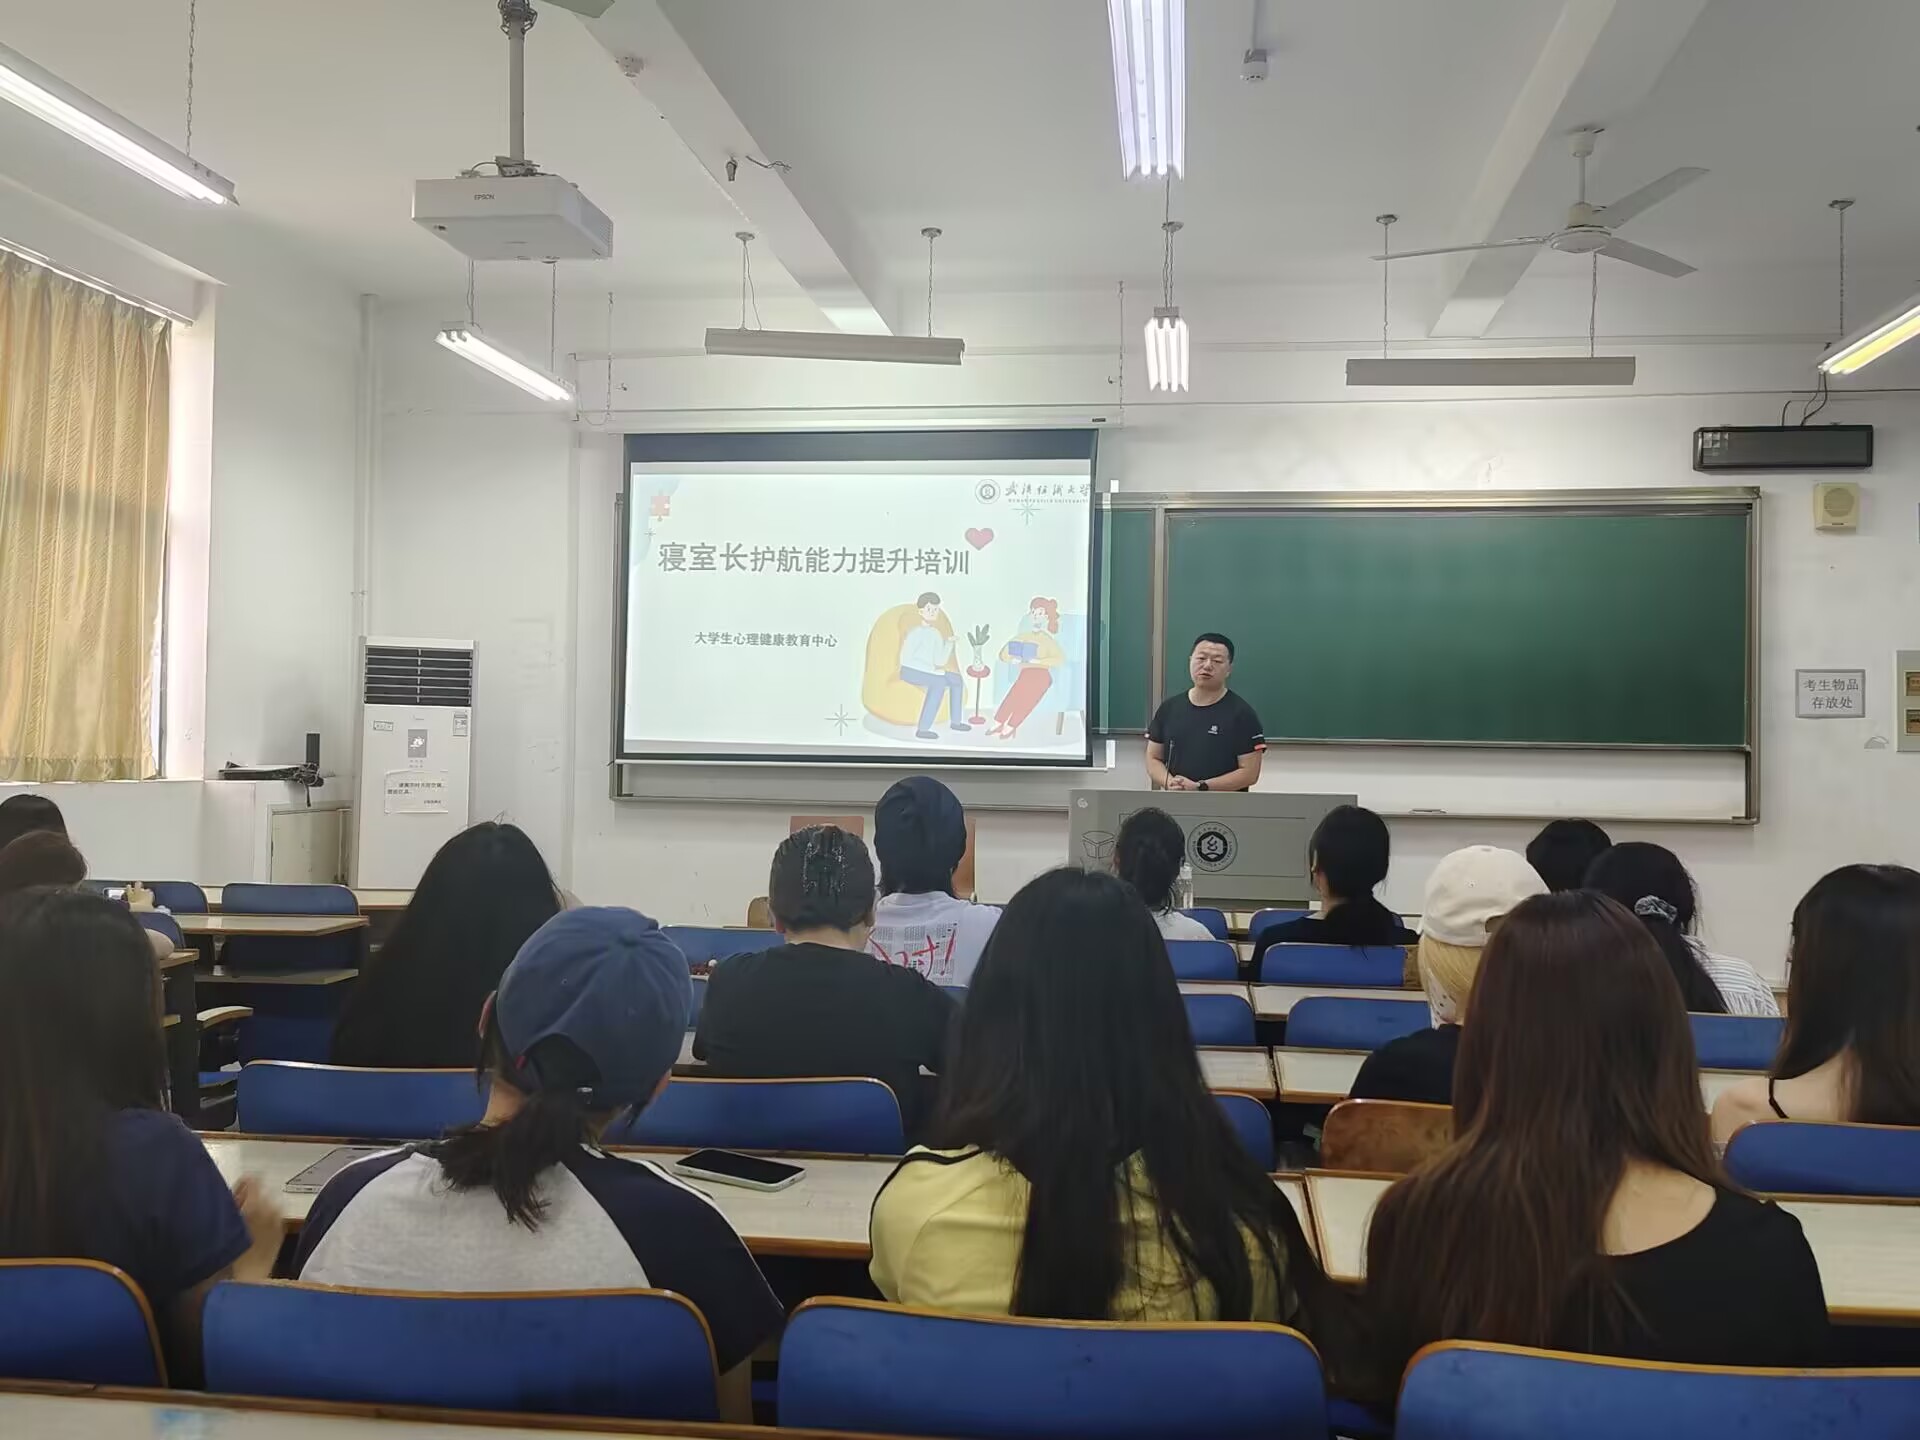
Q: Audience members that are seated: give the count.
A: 15